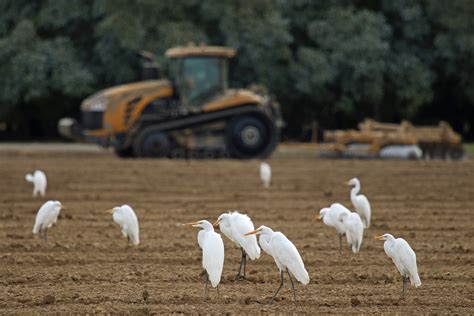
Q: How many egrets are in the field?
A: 11